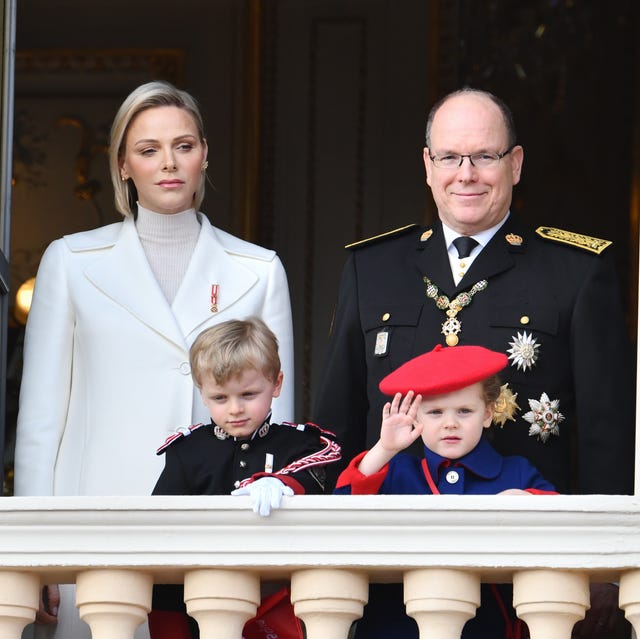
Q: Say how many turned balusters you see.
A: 7